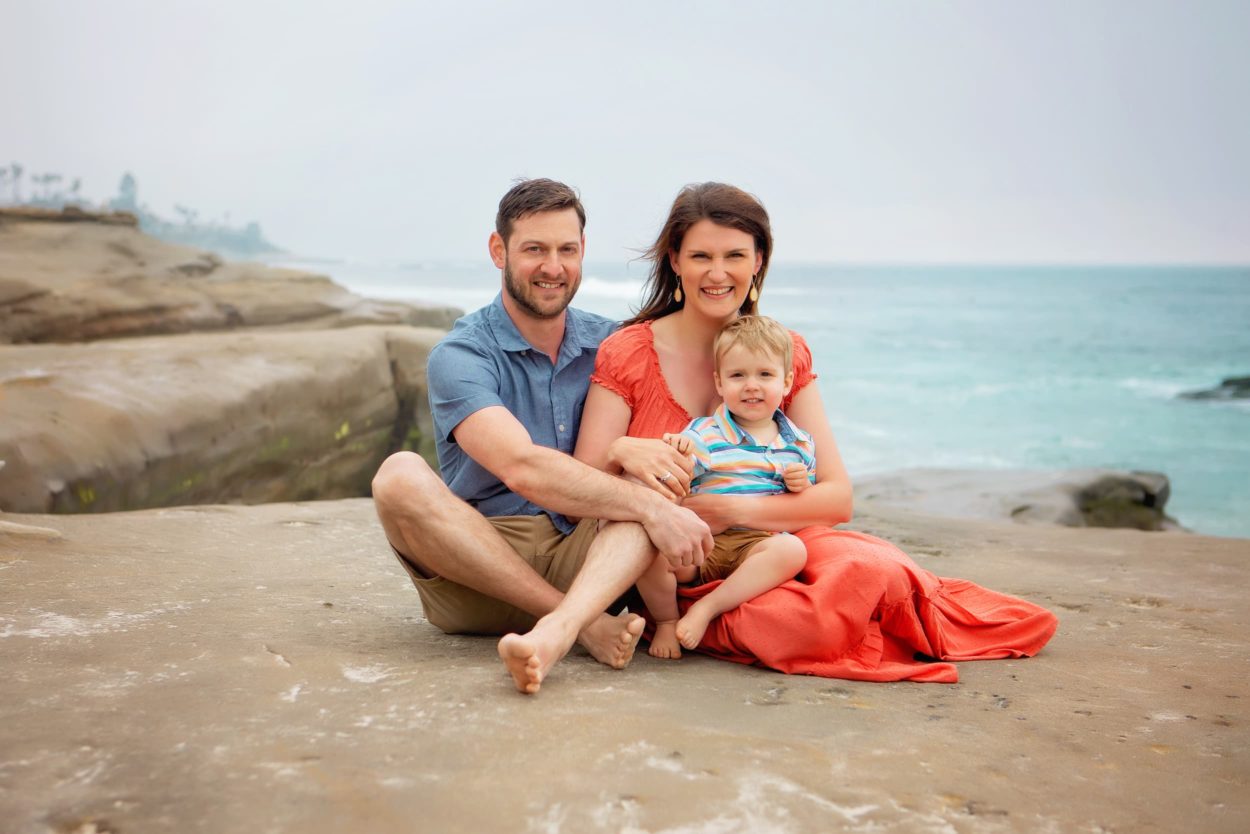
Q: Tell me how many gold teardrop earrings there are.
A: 2